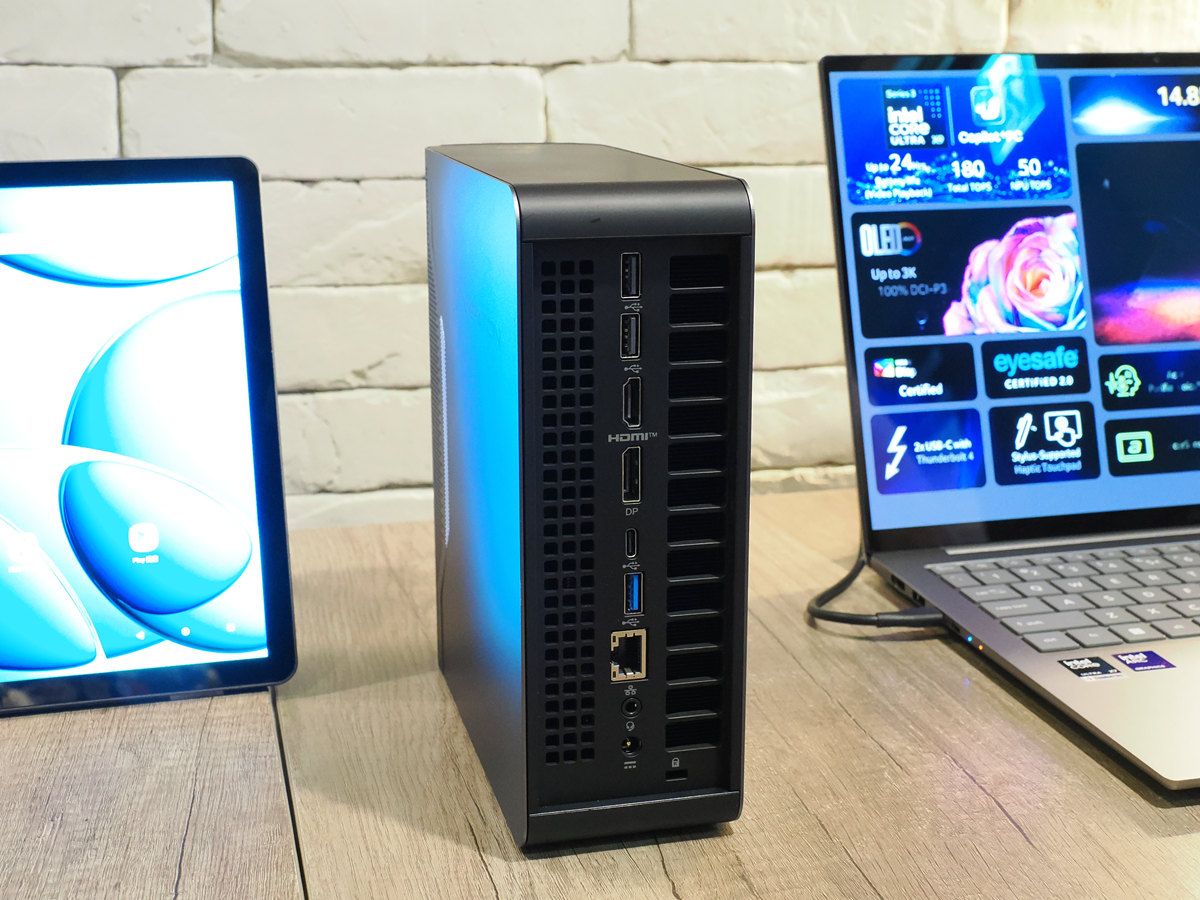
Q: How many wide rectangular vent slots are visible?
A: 14